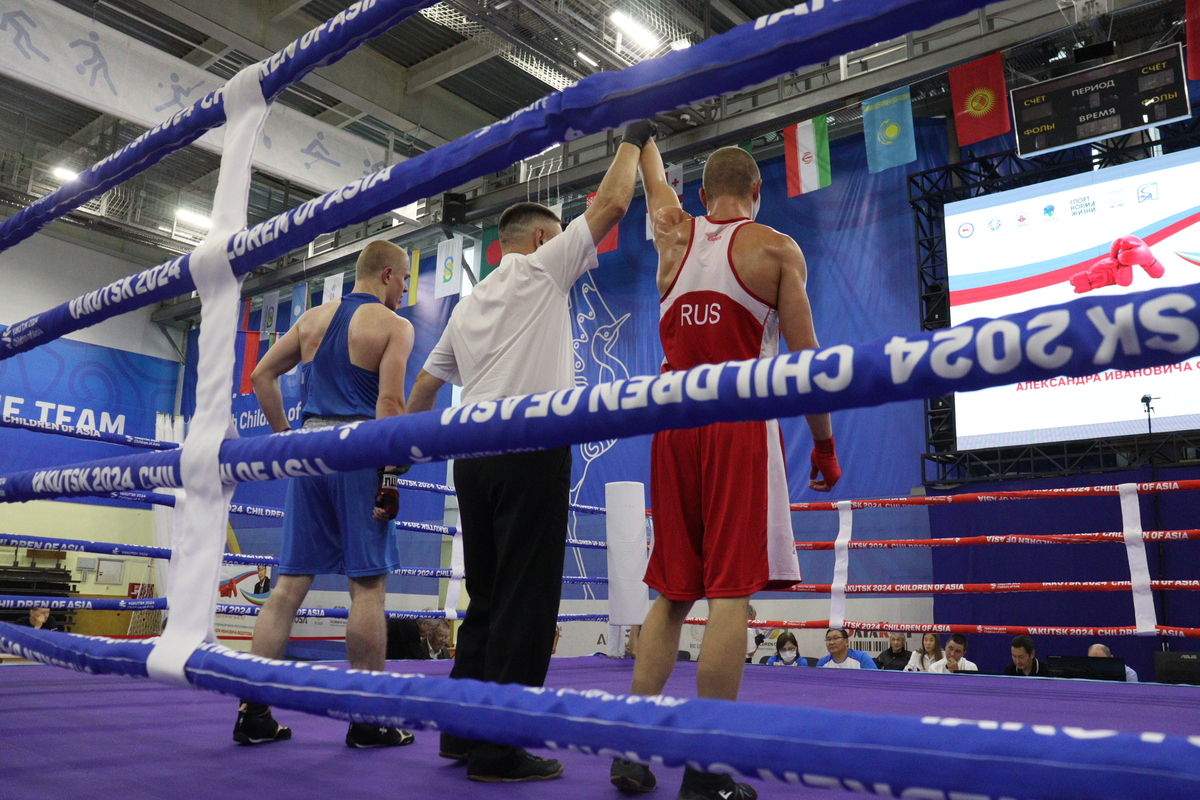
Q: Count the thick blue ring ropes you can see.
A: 4